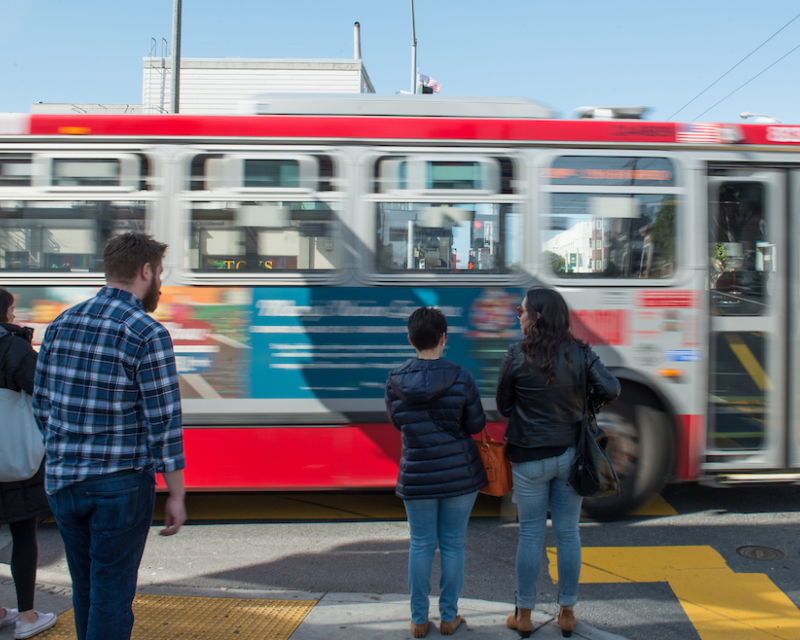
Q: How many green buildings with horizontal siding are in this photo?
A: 0